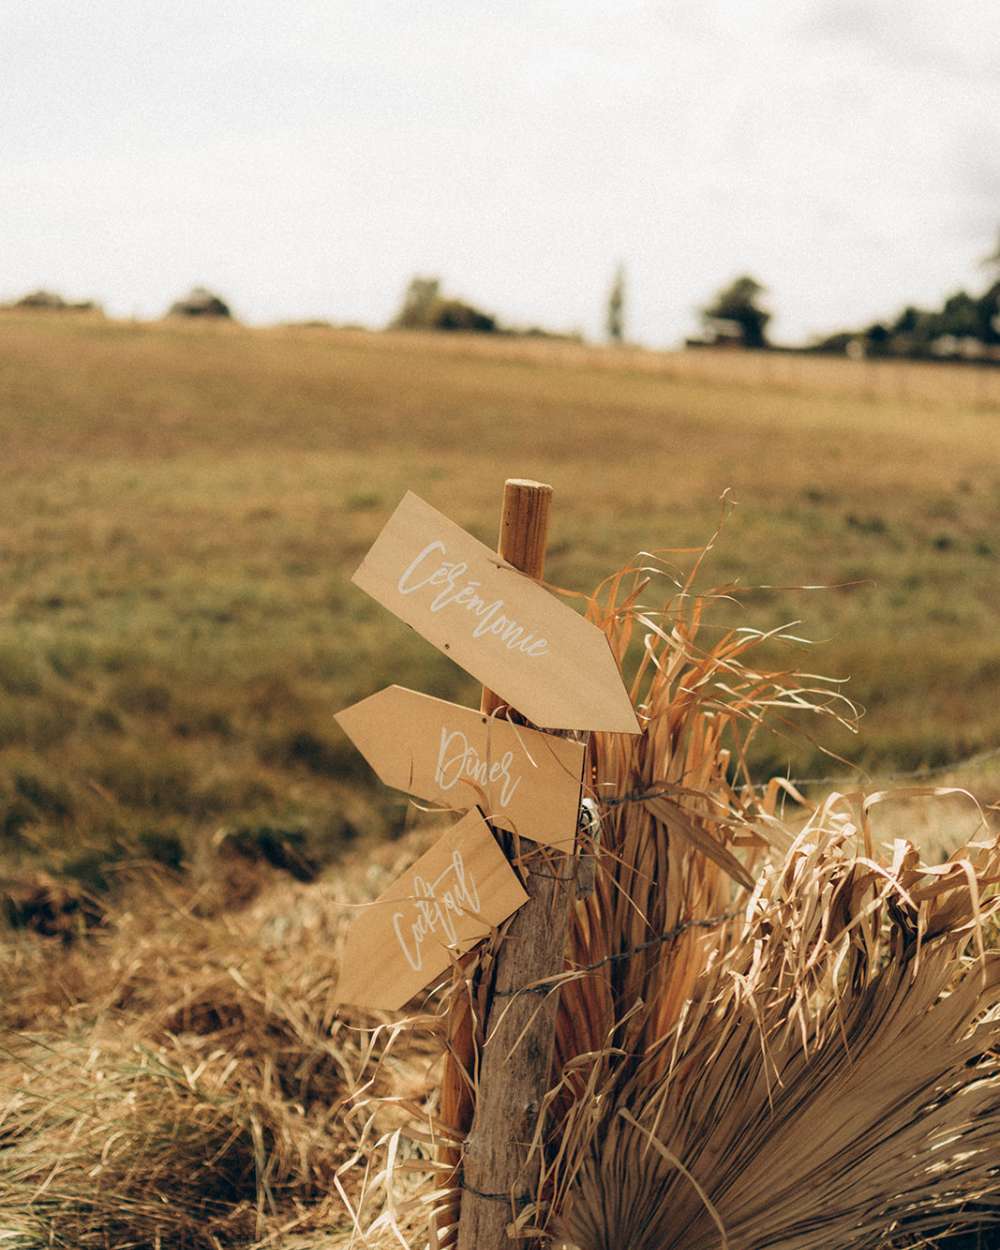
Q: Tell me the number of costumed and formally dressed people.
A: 0